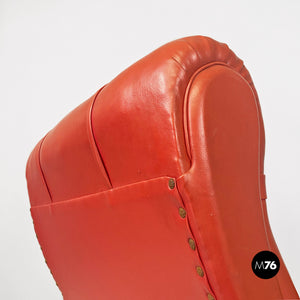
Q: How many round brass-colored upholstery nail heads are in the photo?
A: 5